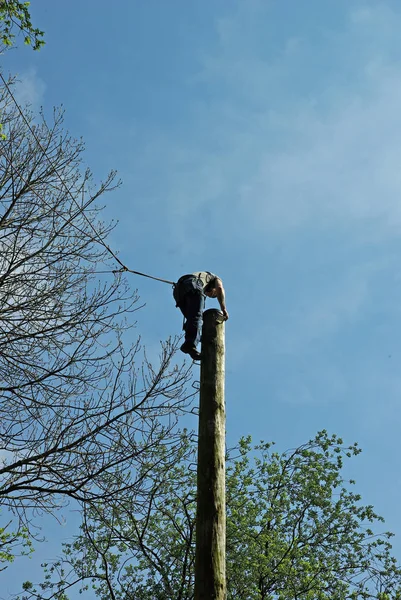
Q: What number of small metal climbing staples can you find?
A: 5